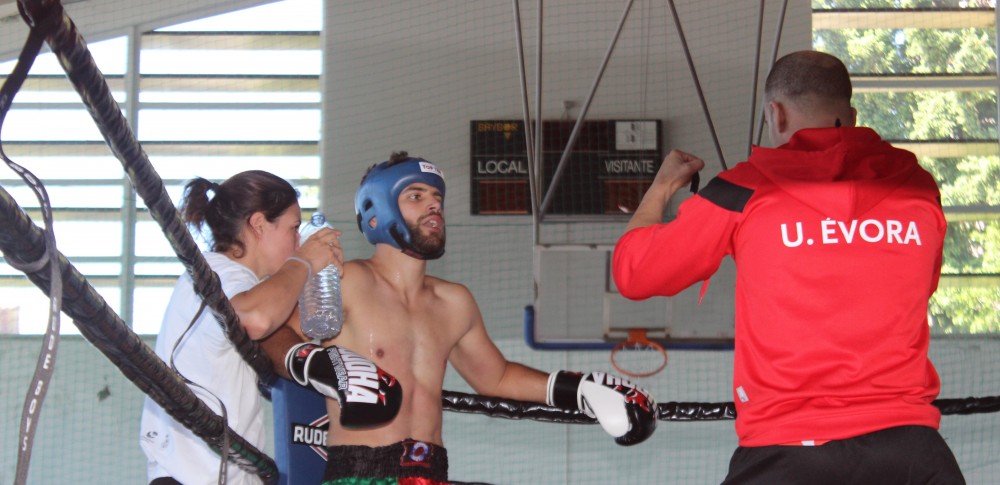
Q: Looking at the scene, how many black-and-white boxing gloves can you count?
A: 2